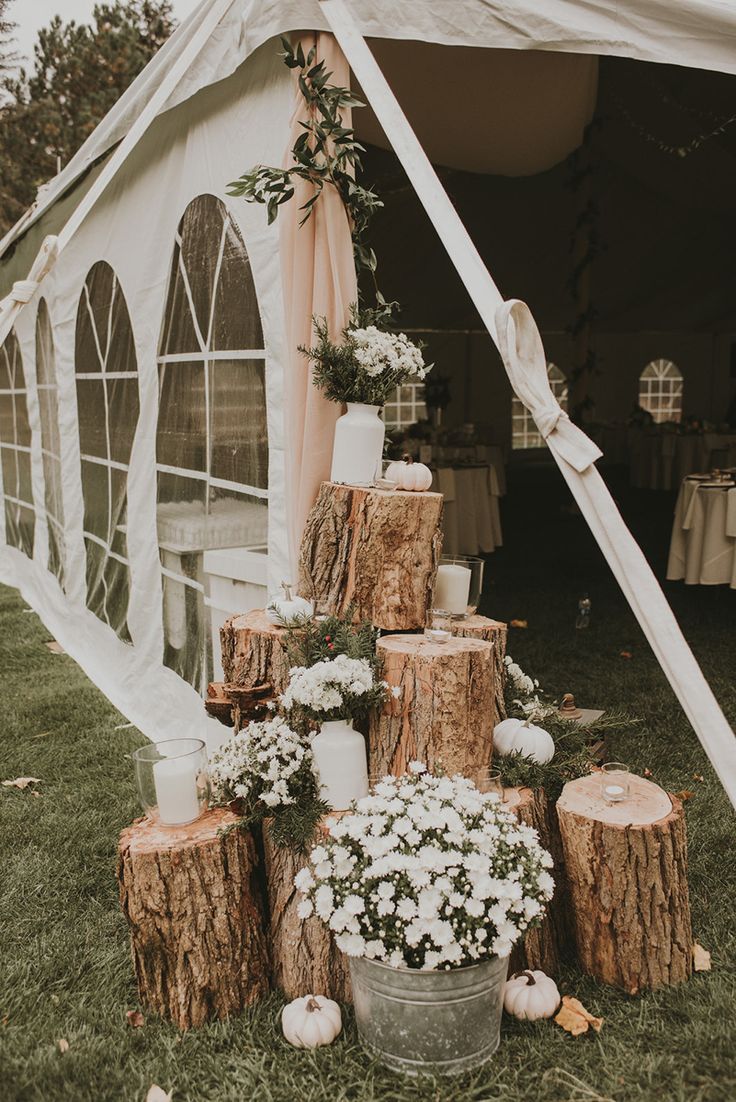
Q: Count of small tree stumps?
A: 8